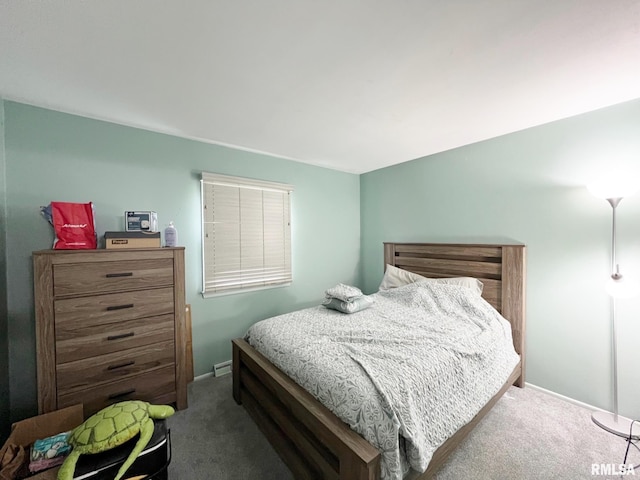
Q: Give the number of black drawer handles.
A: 5